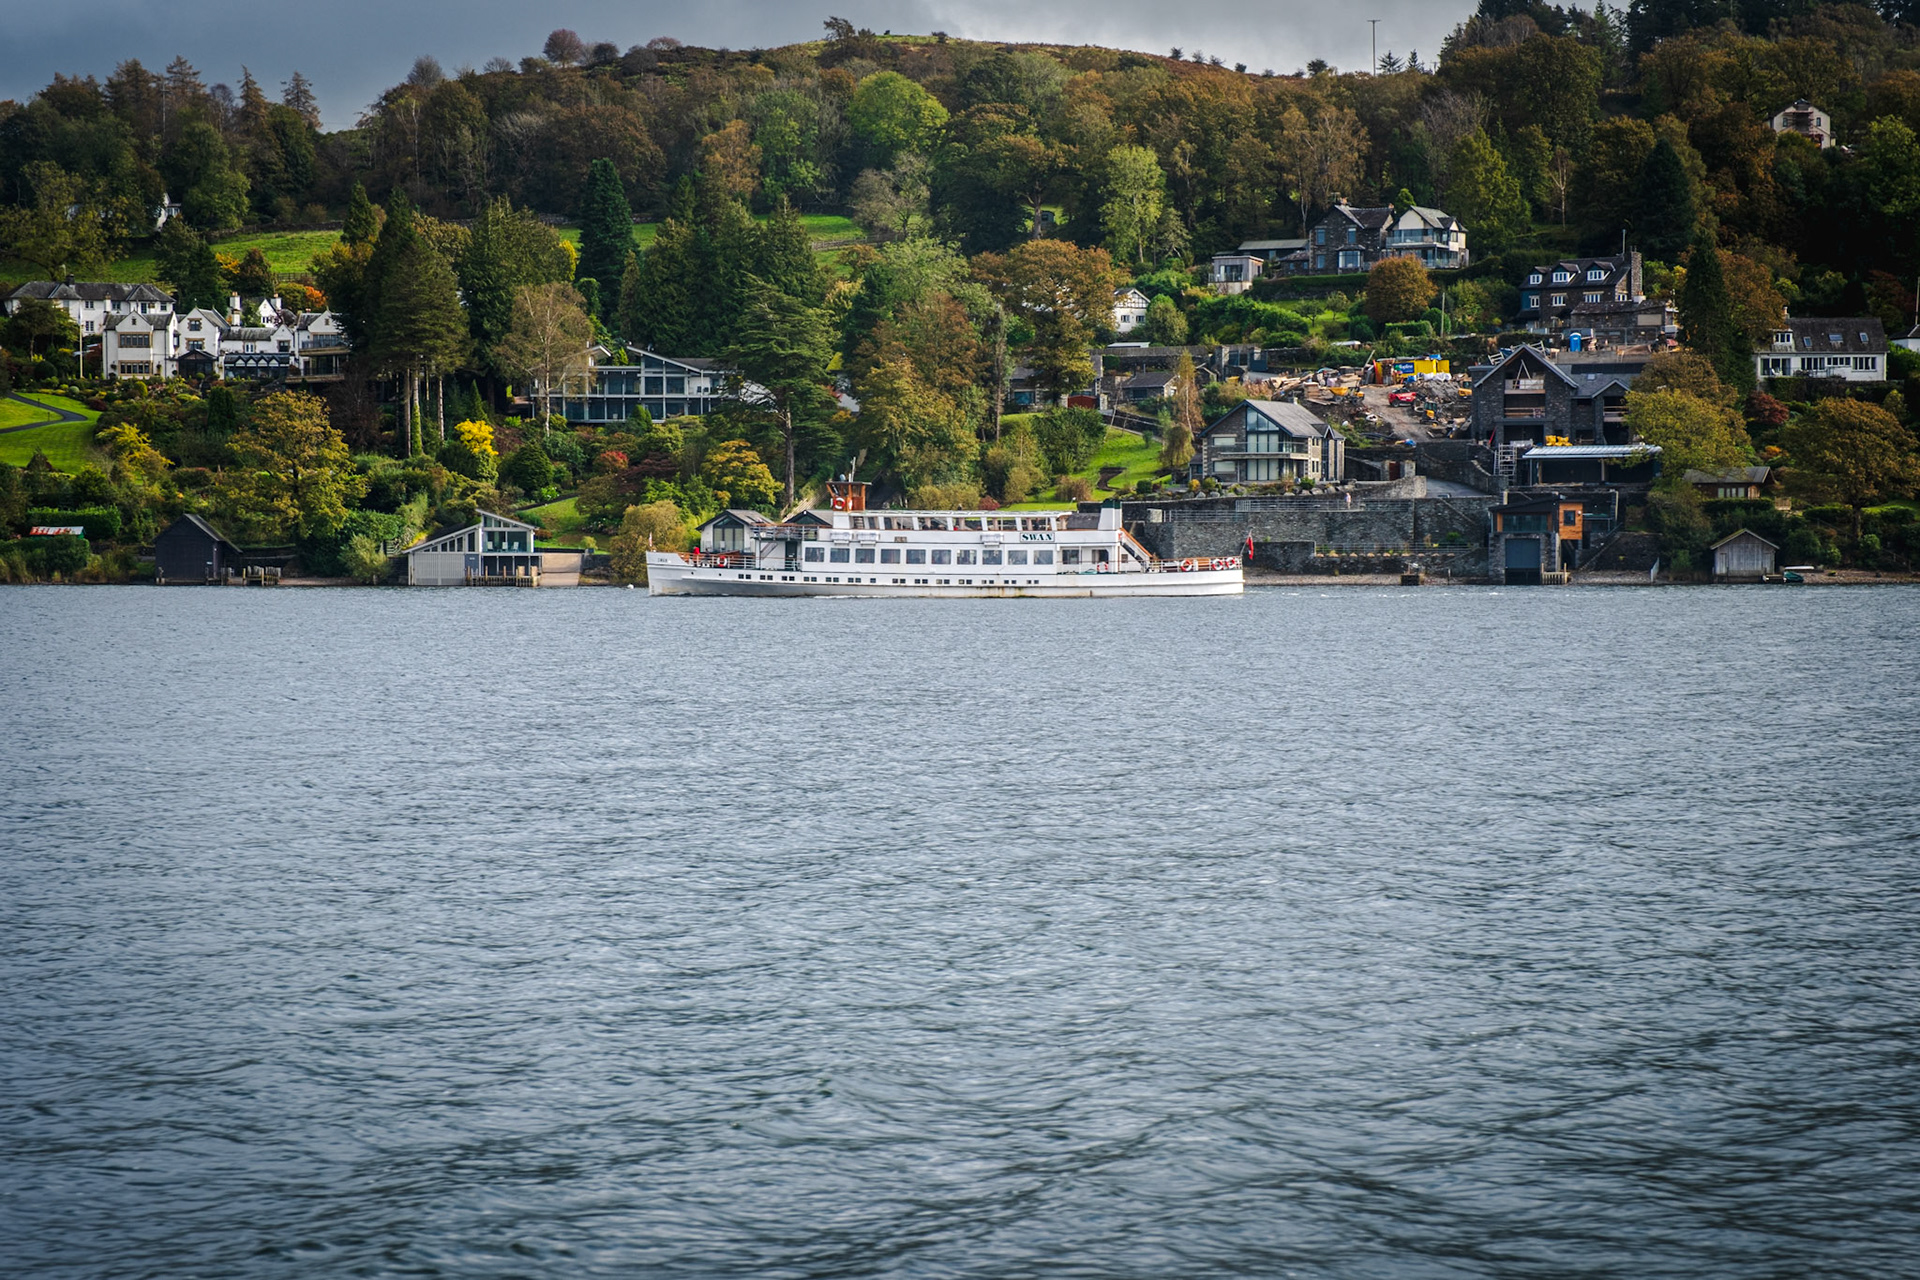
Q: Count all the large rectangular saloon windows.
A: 10